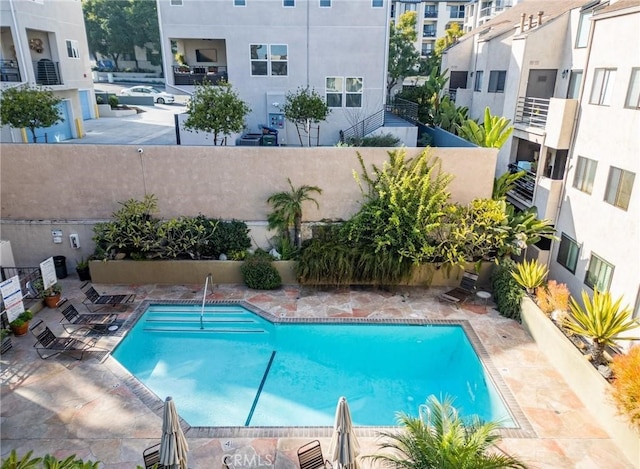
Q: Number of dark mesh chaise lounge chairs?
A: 4